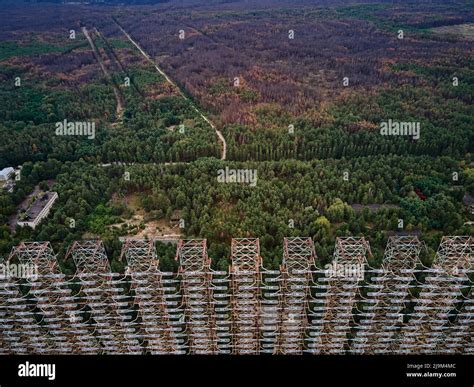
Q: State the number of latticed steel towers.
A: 9